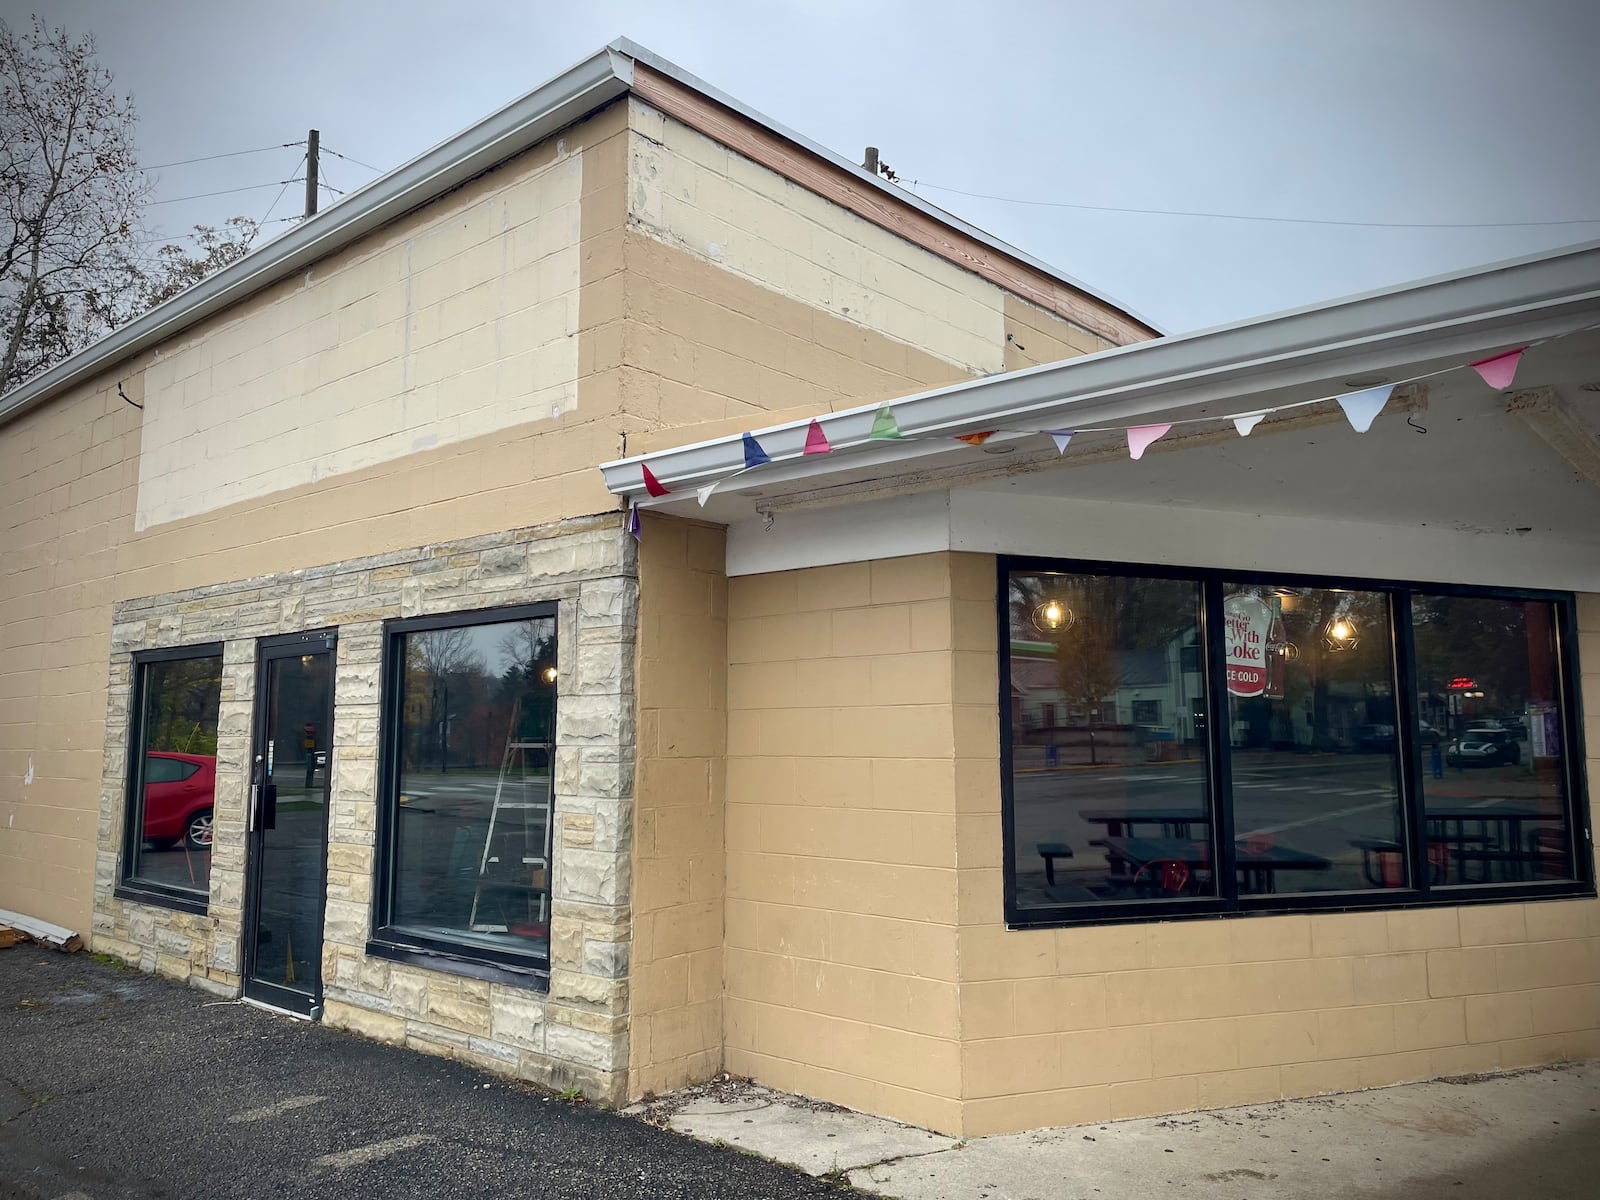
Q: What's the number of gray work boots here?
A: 0